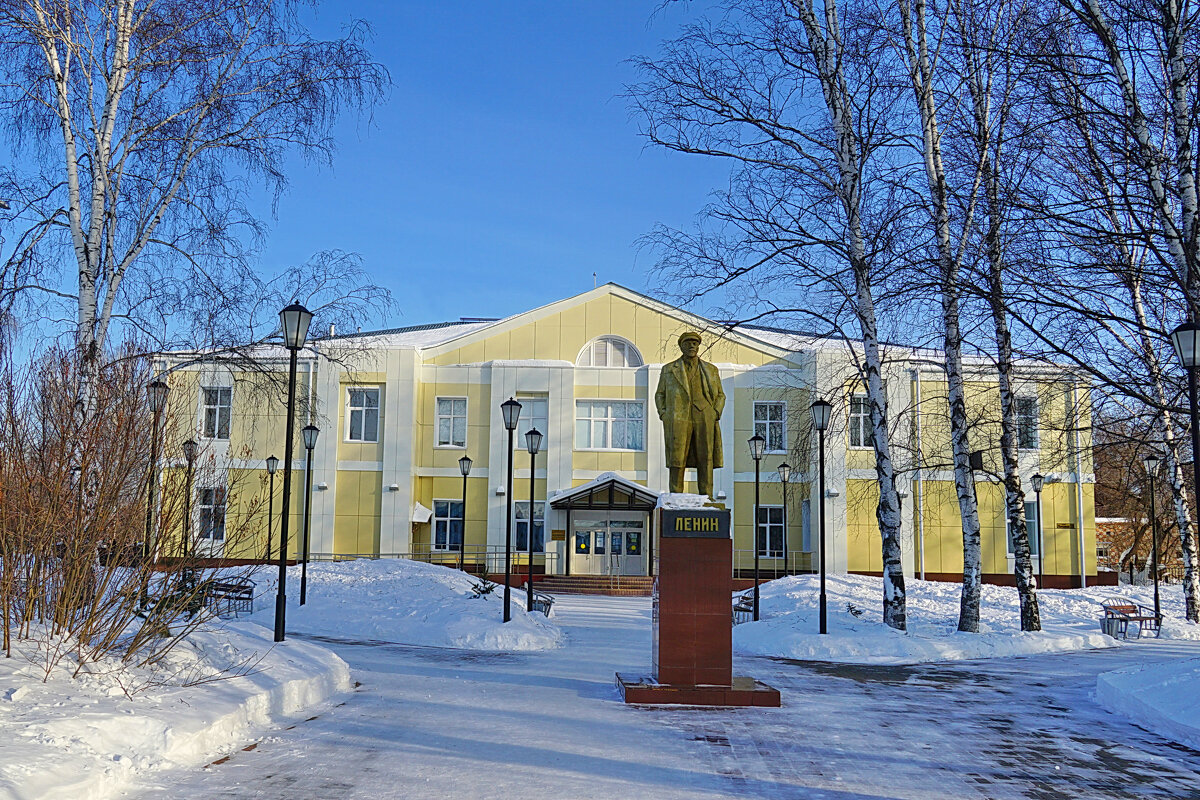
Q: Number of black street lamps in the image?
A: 14